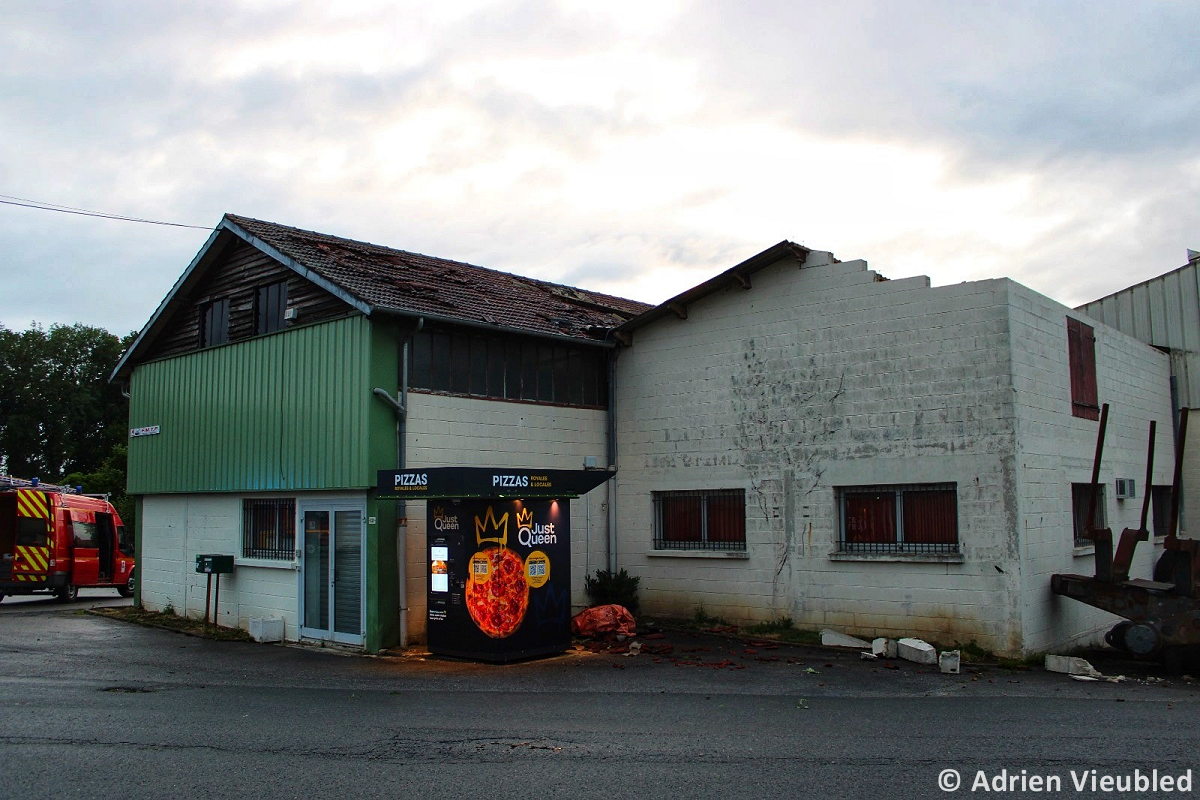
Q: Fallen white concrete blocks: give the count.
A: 5